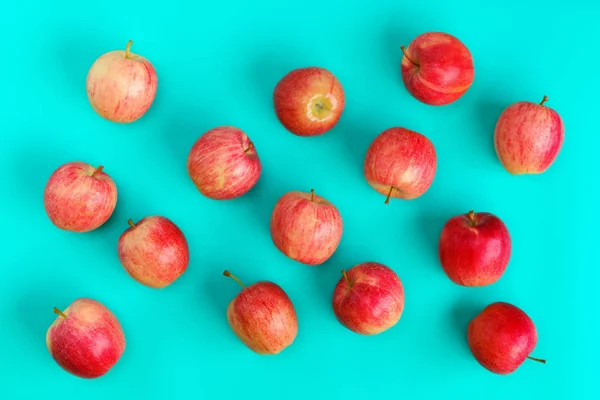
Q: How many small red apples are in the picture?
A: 14